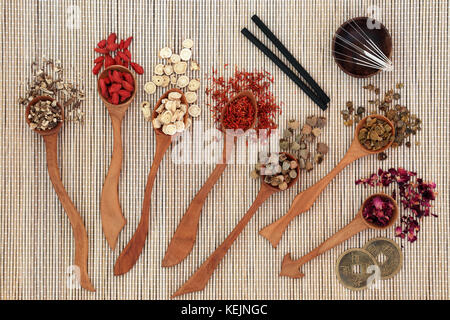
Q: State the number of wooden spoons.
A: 7